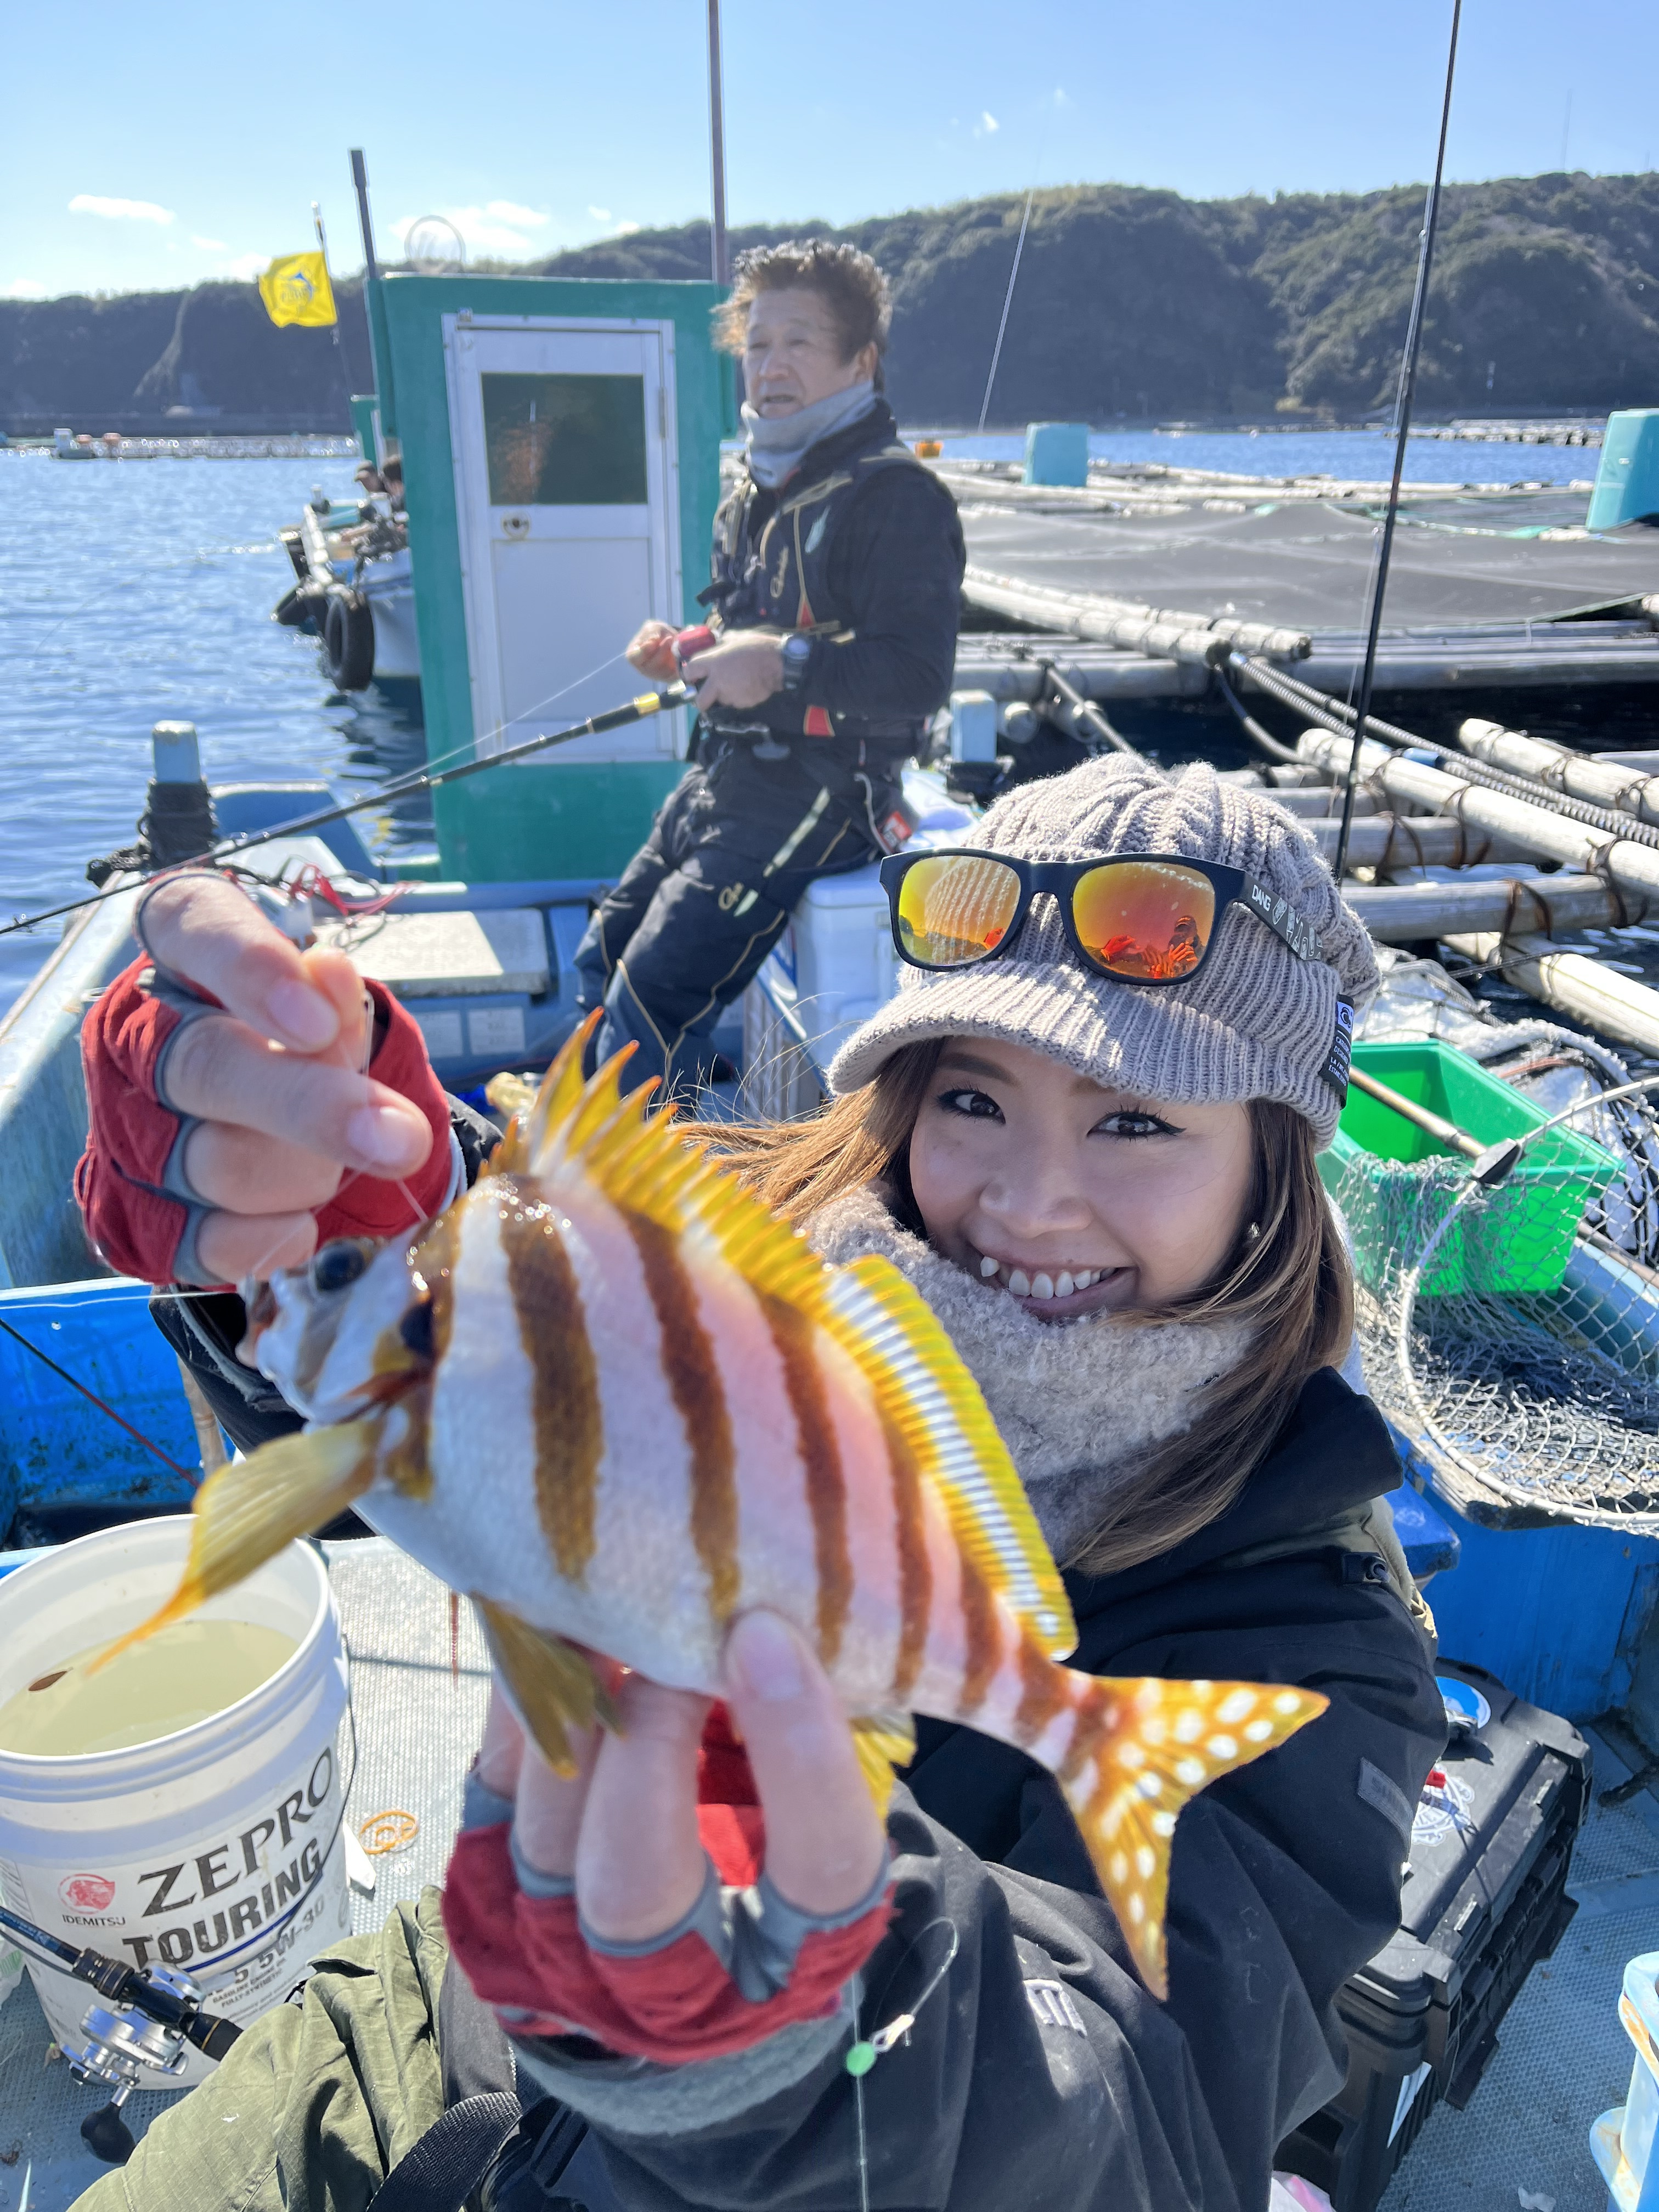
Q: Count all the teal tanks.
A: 2